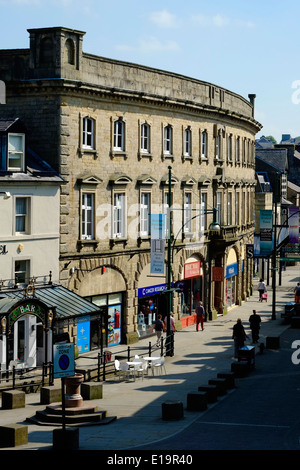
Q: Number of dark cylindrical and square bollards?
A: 12